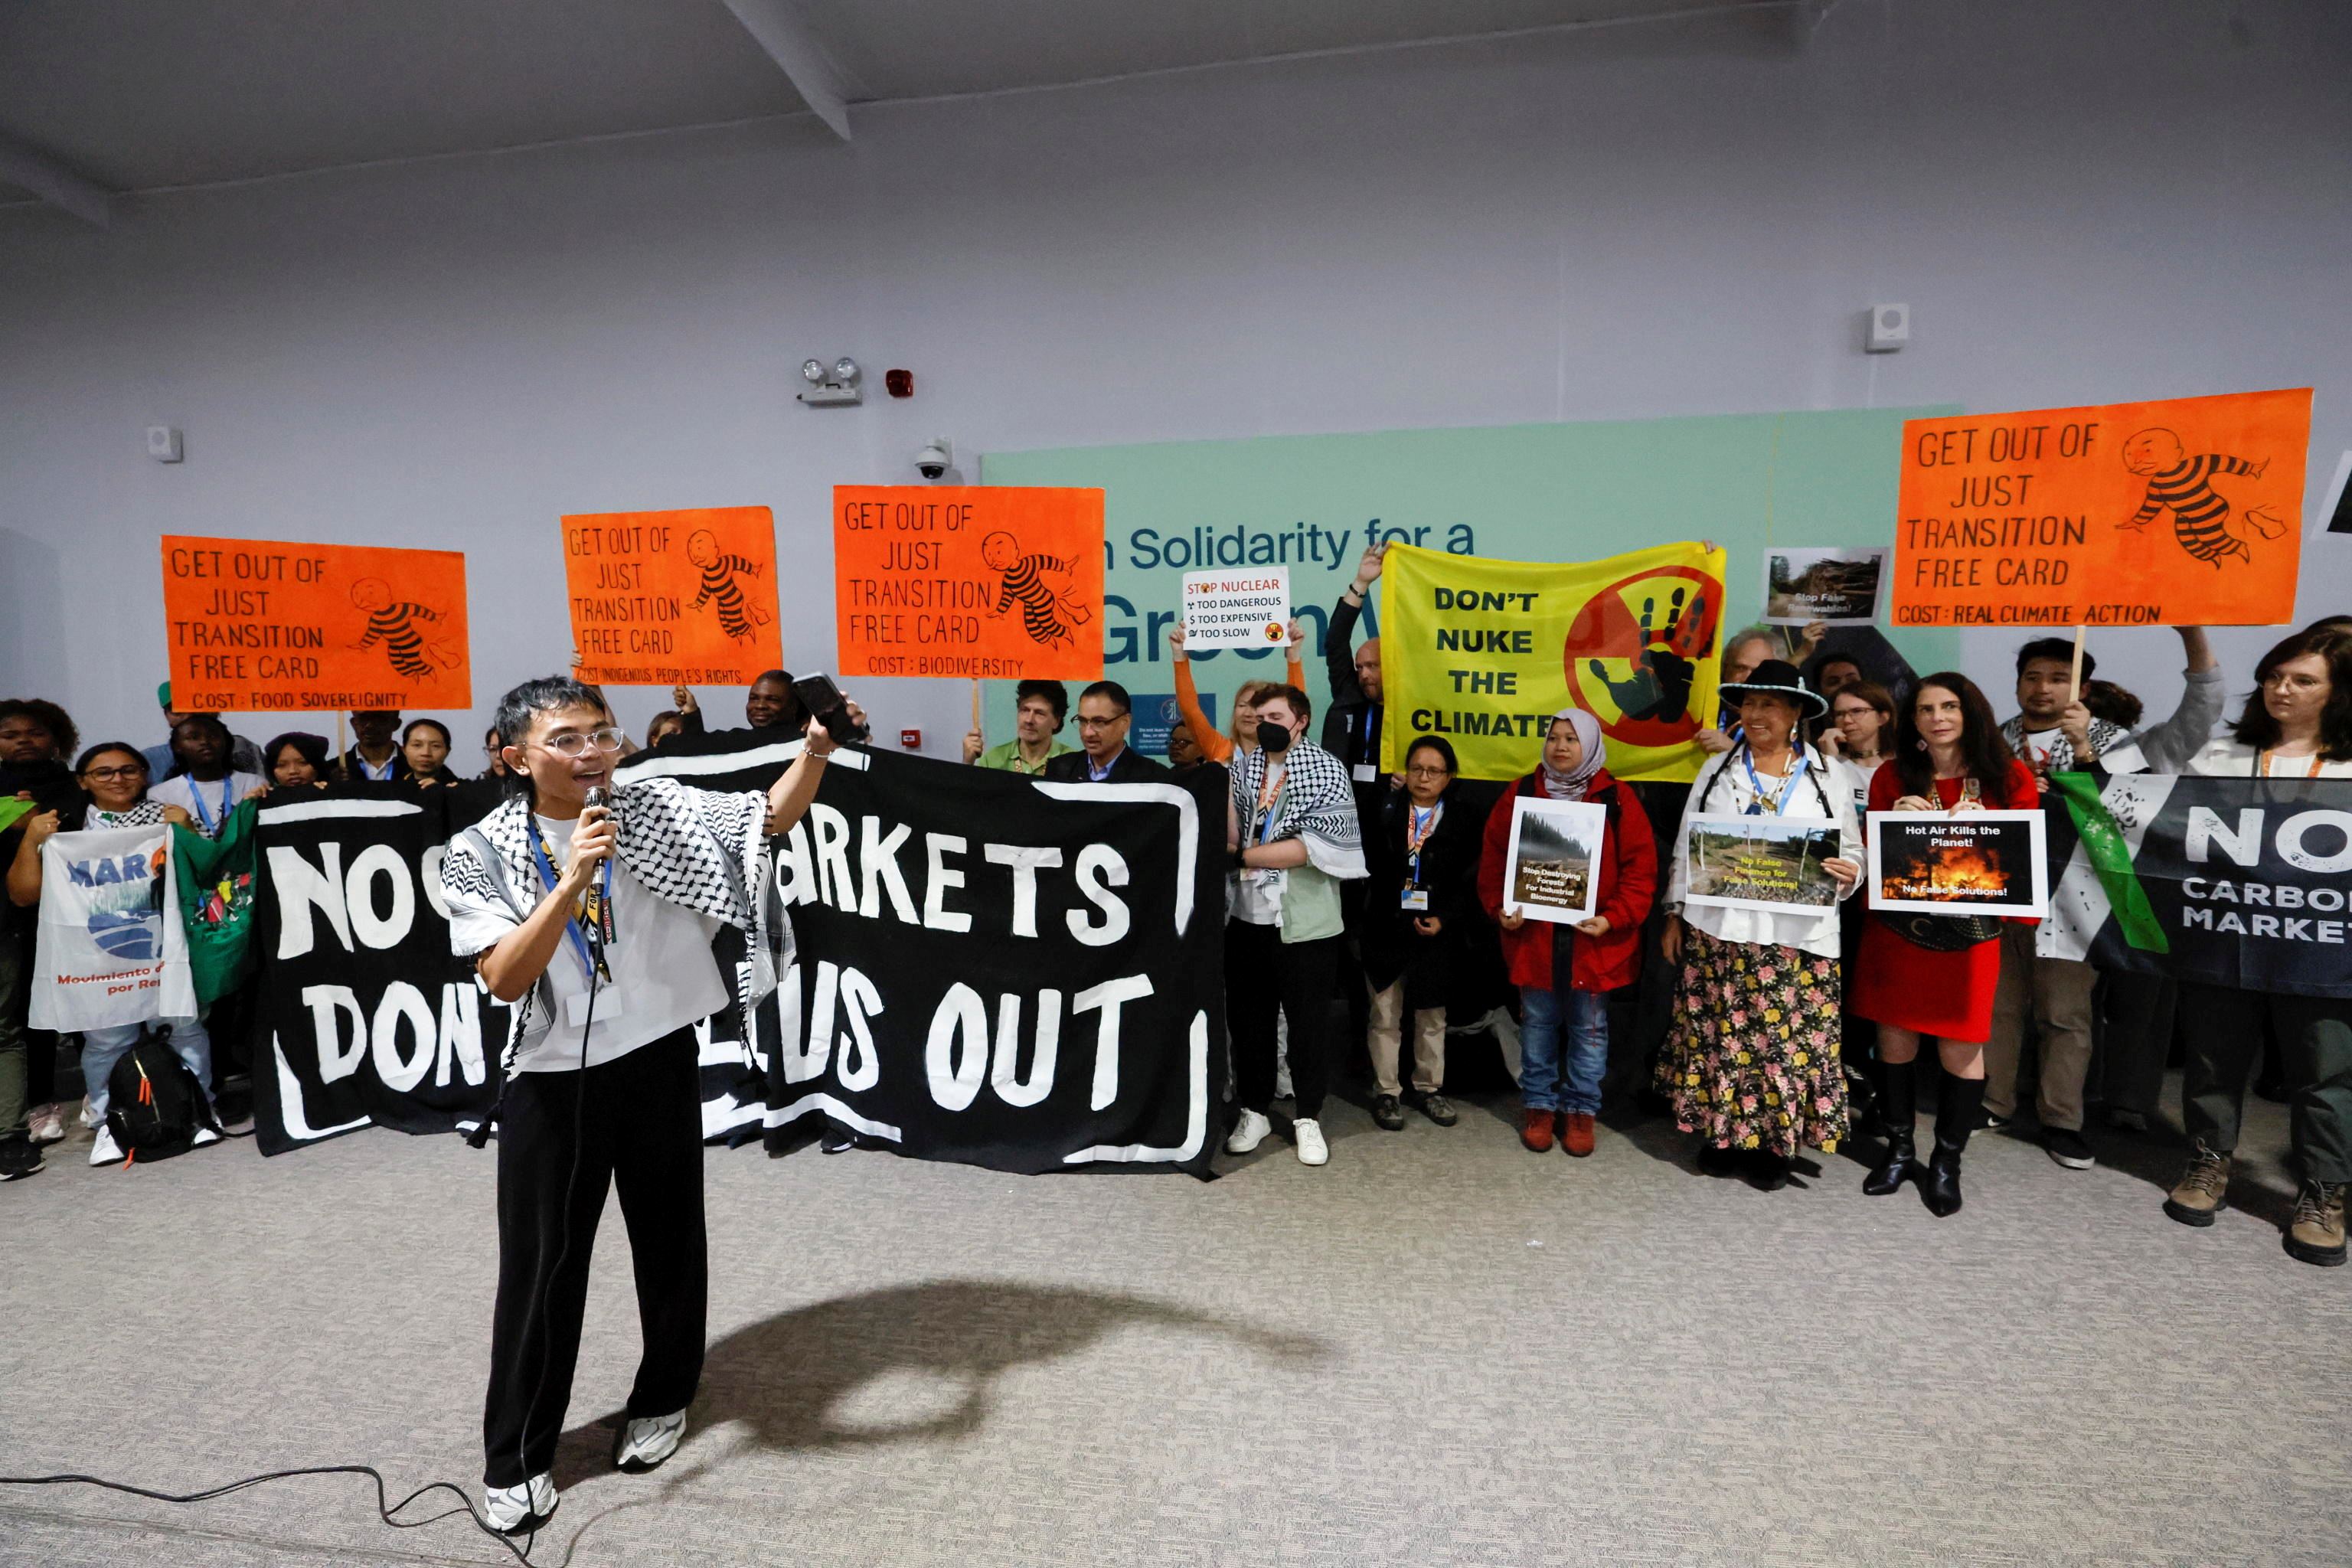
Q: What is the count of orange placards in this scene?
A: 4